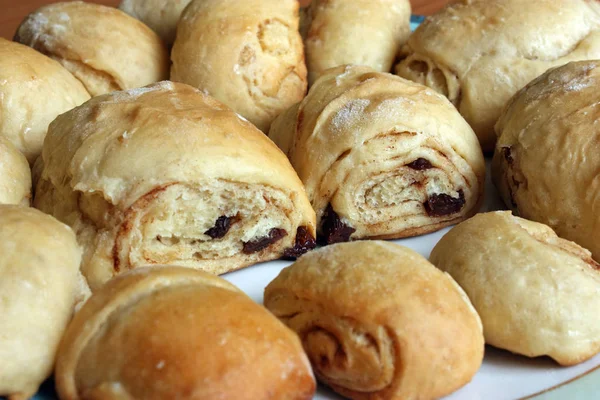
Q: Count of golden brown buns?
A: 14